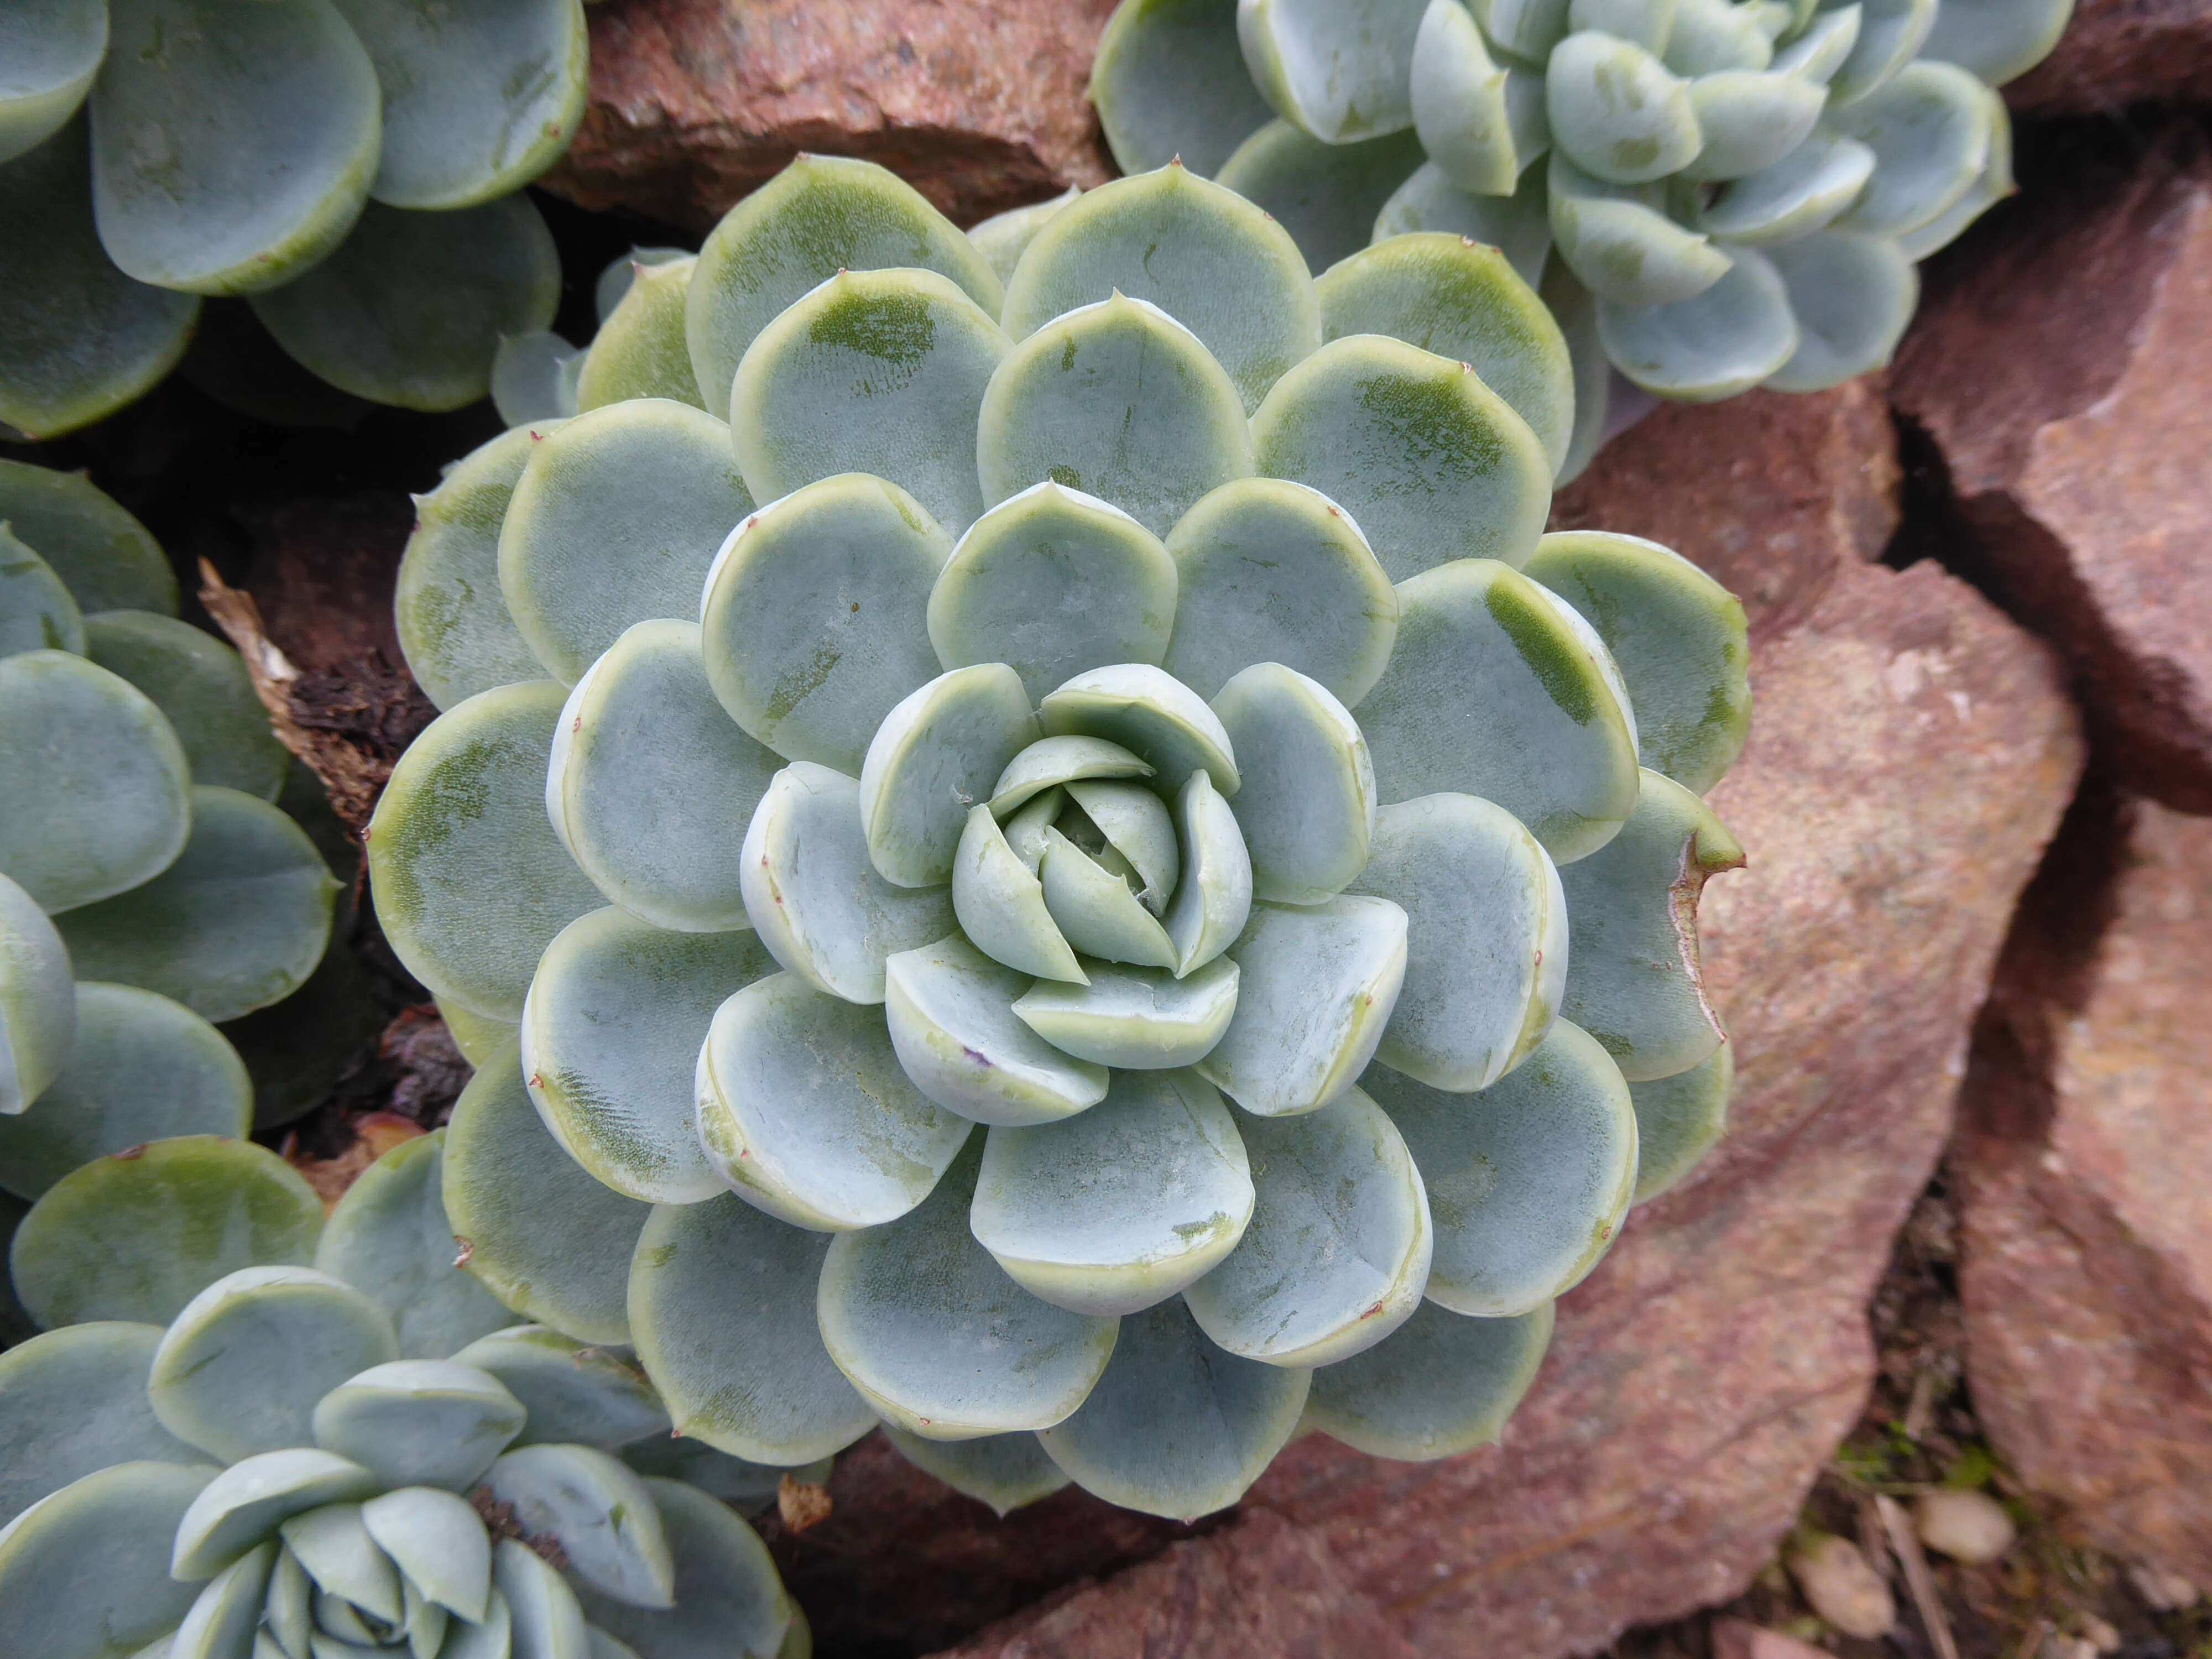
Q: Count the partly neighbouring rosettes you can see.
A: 4